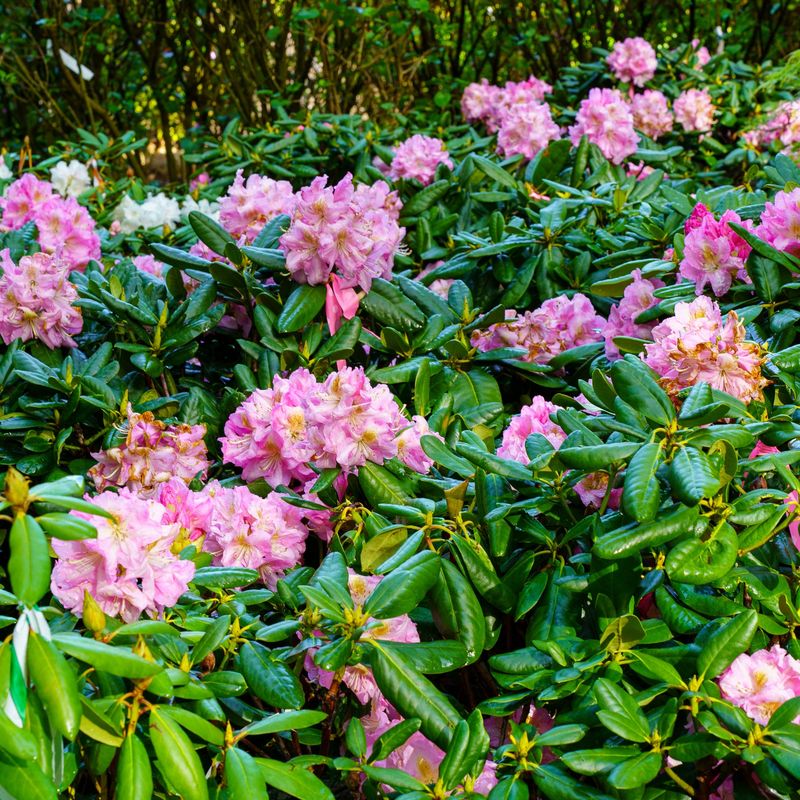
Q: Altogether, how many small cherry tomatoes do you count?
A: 0